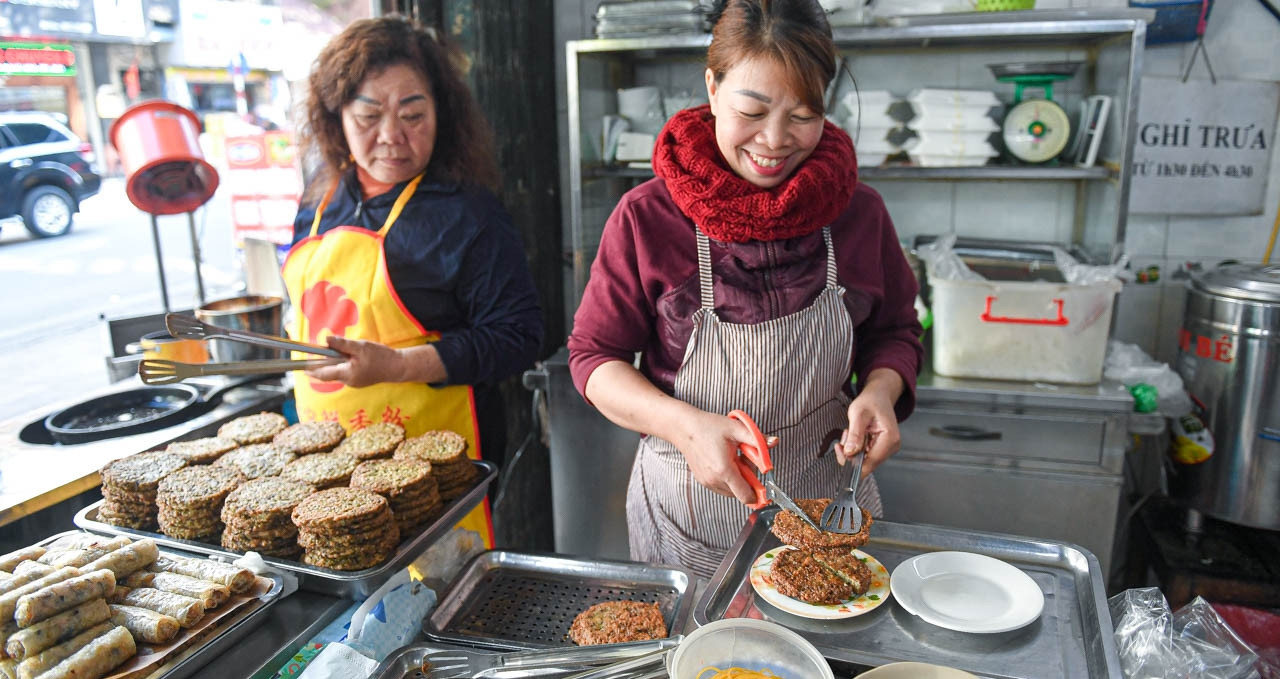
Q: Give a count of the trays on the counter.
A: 5